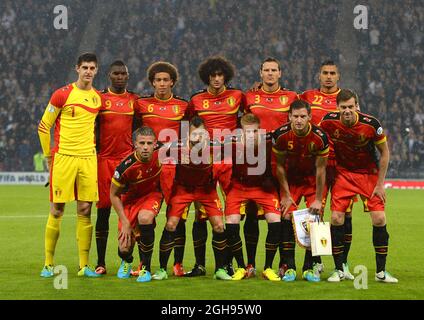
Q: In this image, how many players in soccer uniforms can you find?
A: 11